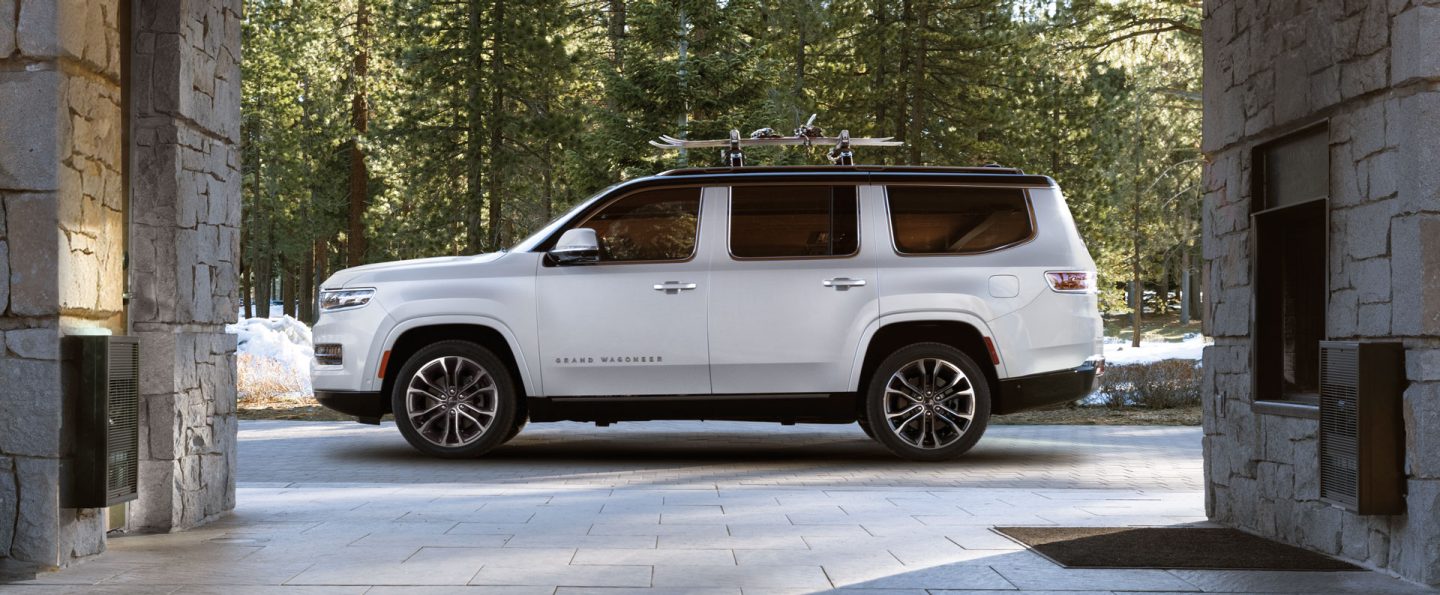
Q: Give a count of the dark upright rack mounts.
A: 2